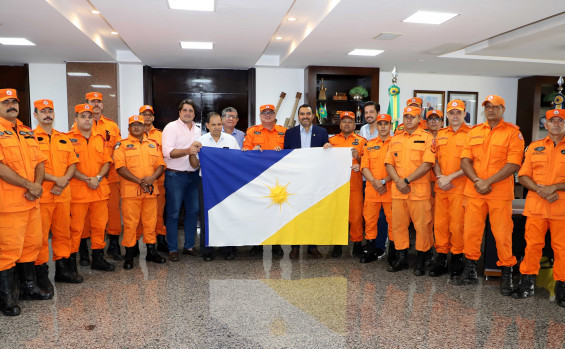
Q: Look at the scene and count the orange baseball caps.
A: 15